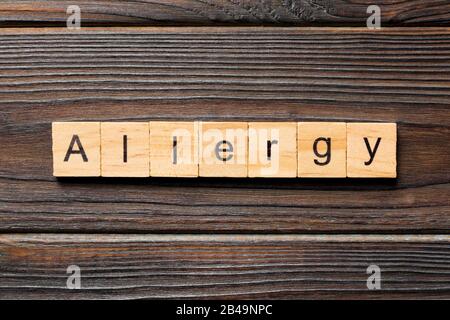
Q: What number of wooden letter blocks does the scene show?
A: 7